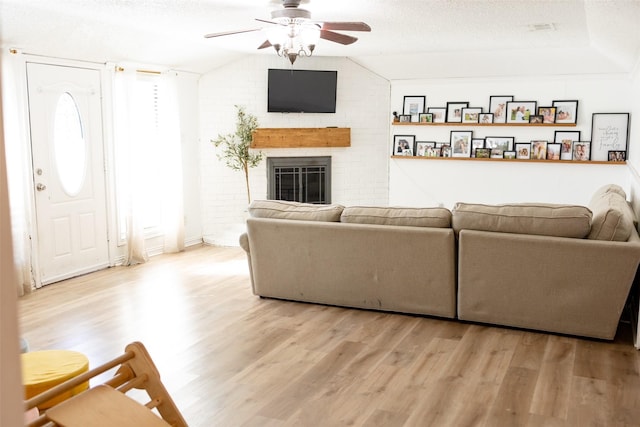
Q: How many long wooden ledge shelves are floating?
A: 2